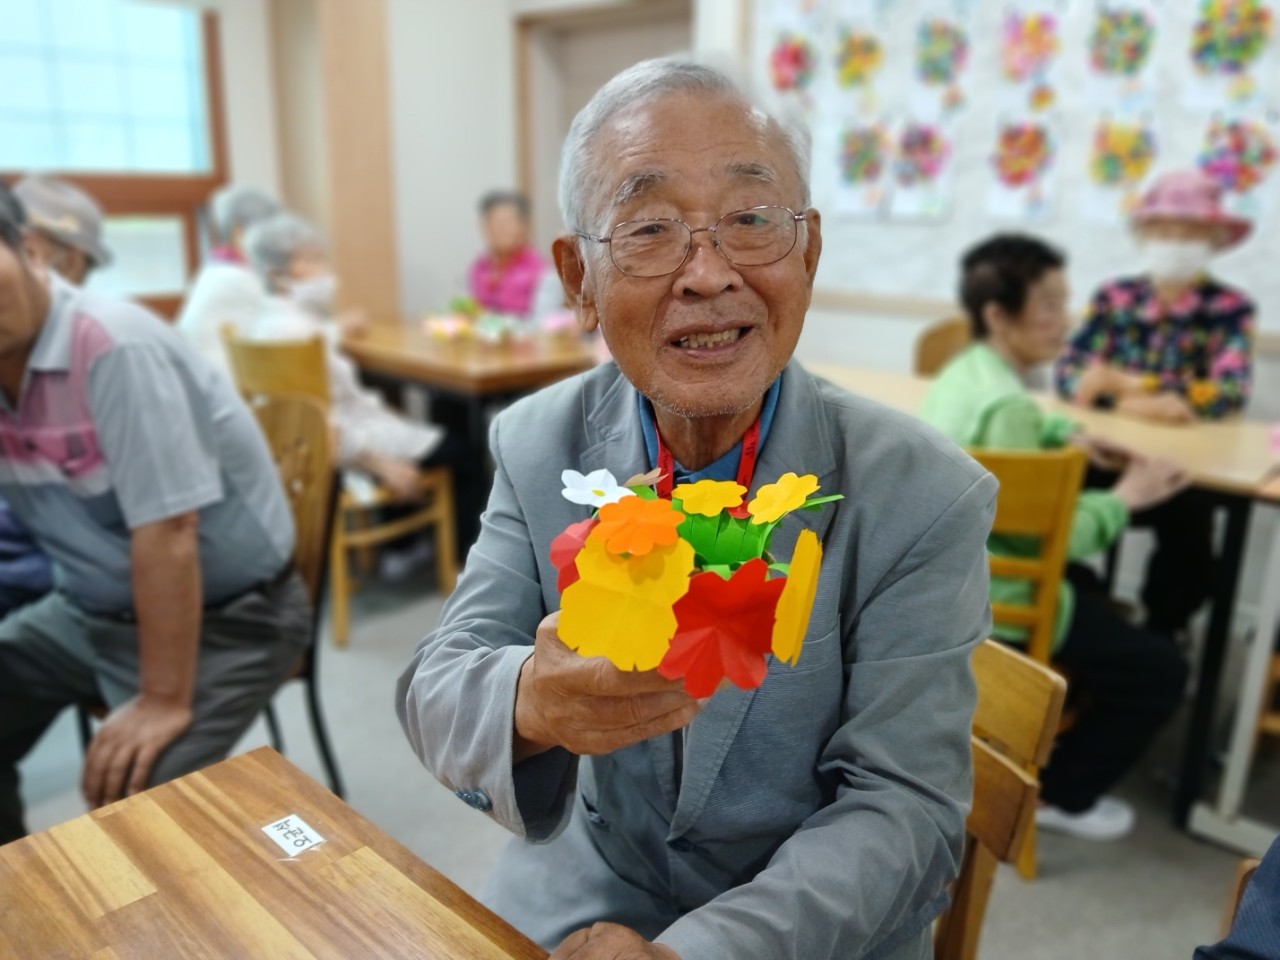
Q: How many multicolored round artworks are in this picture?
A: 11